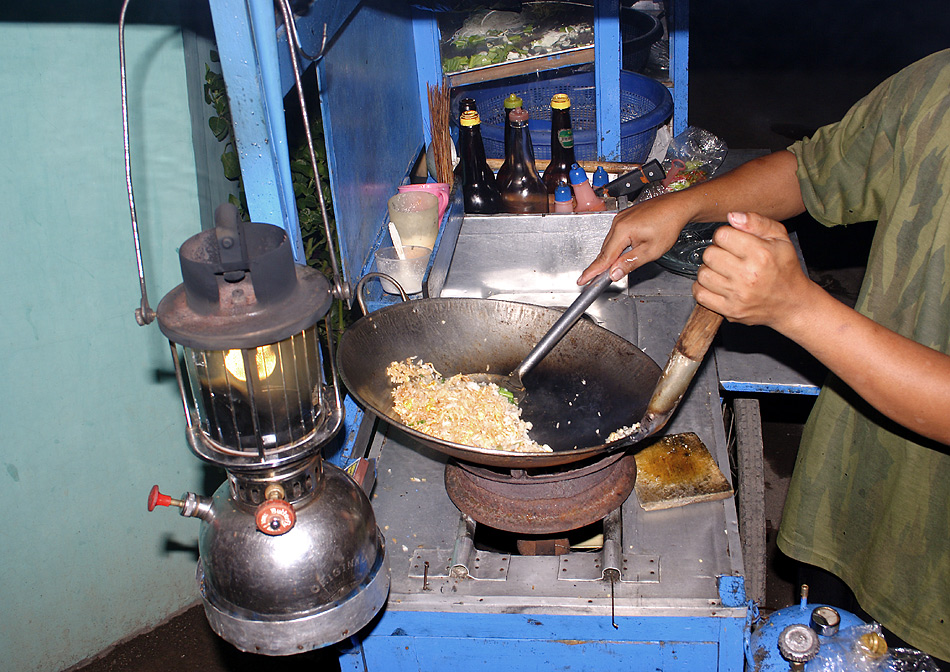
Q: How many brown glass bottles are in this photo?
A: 5